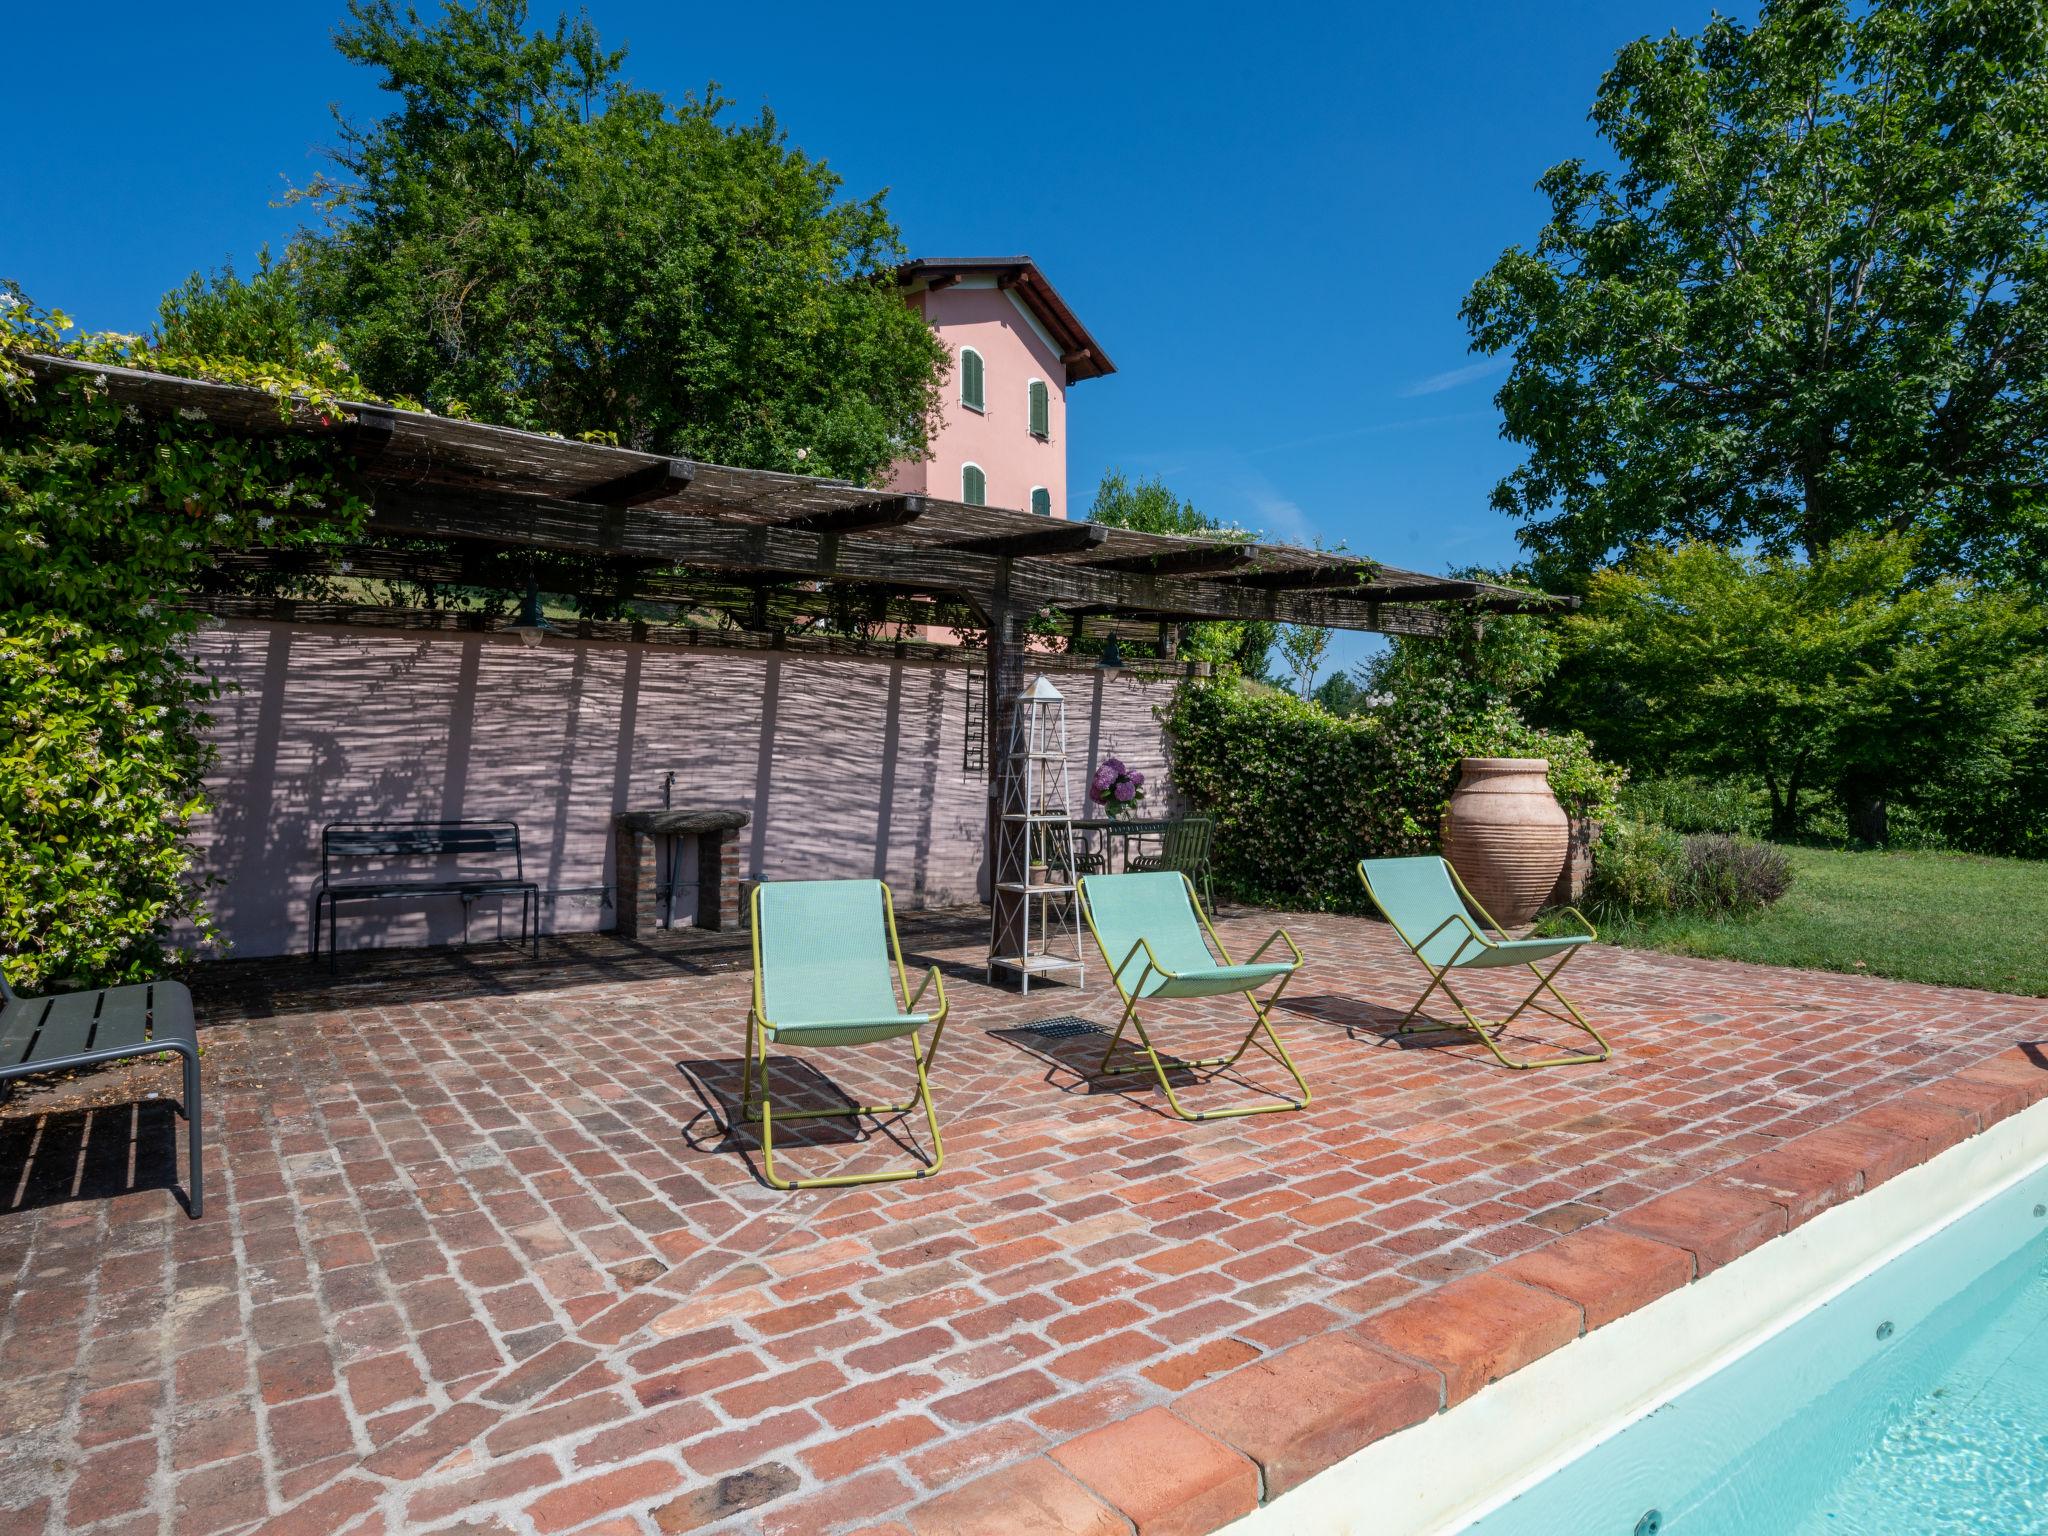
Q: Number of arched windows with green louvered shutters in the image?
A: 4